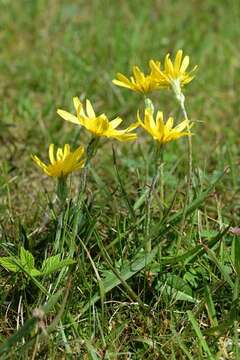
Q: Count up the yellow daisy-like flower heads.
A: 5